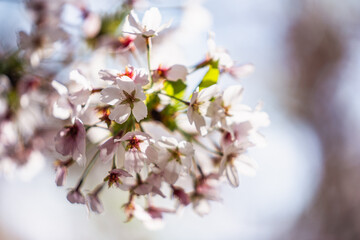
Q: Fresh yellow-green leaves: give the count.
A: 2